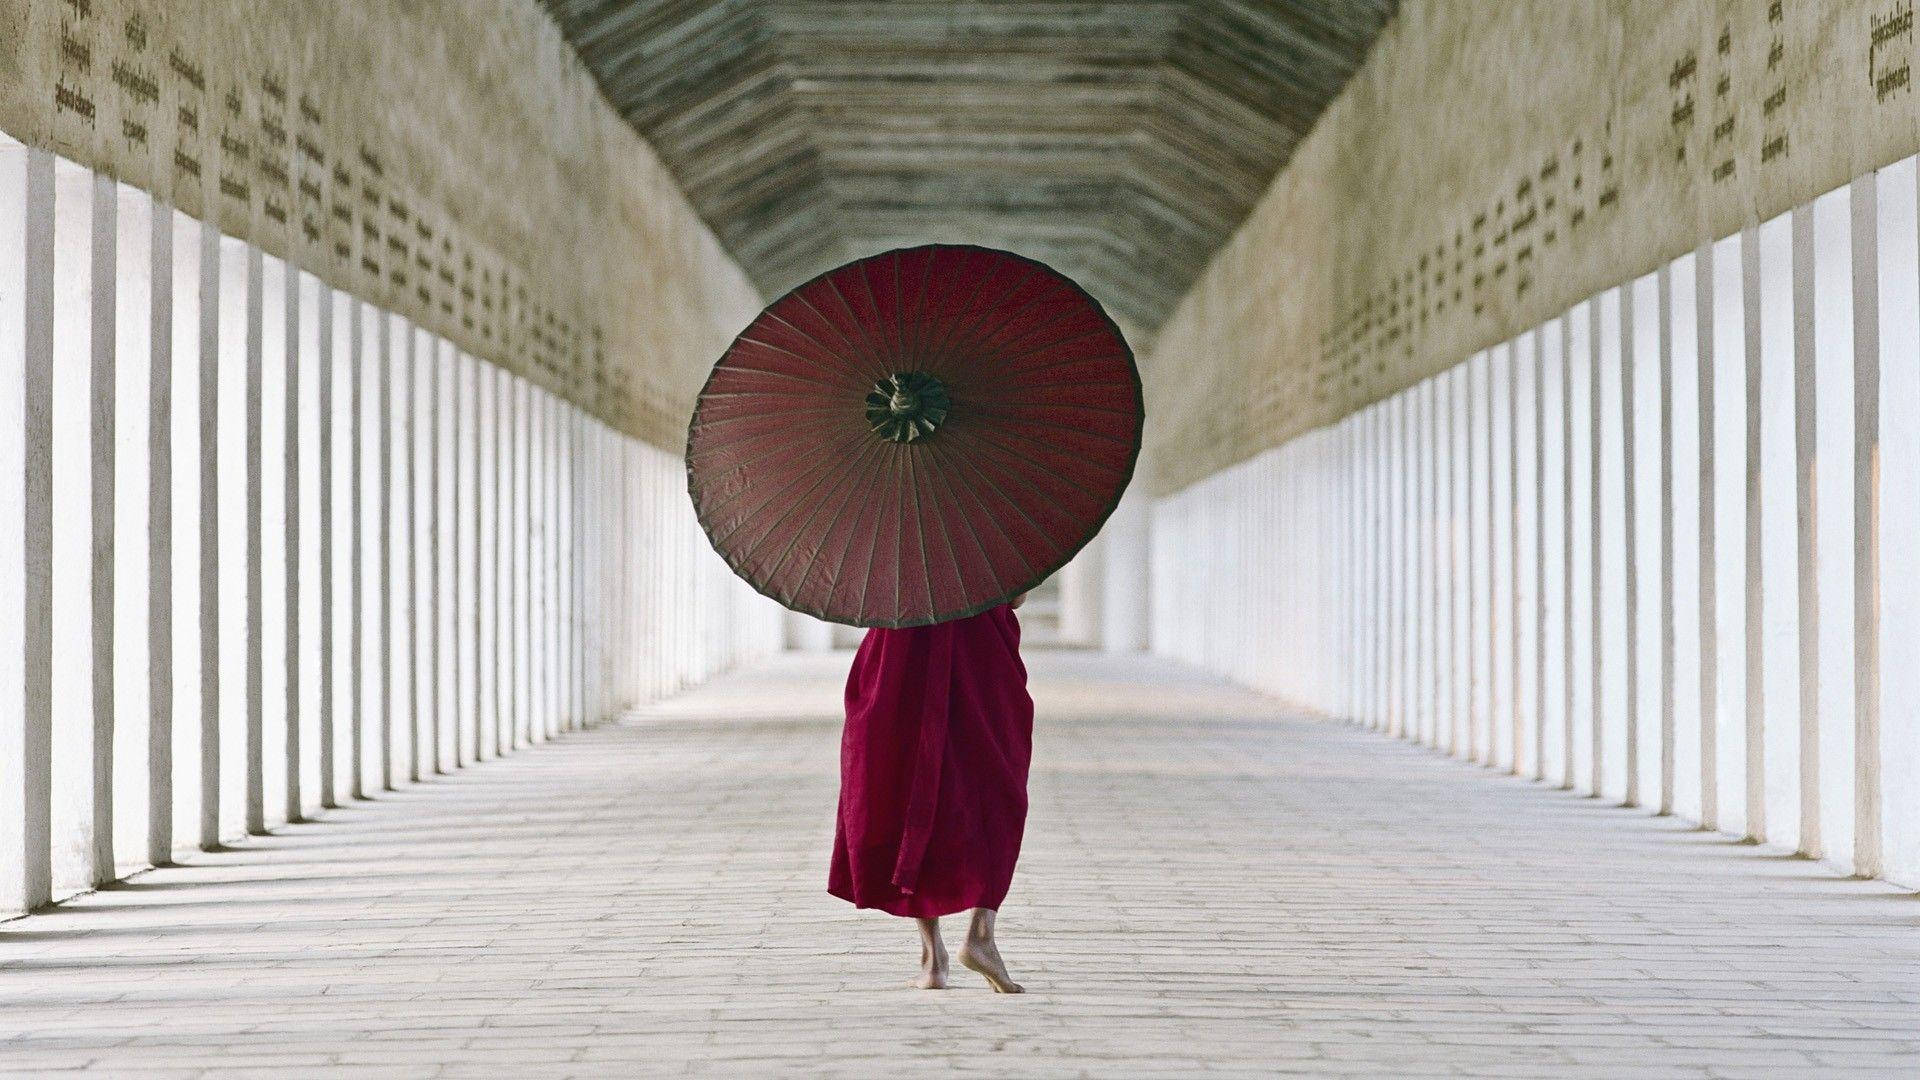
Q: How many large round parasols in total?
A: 1